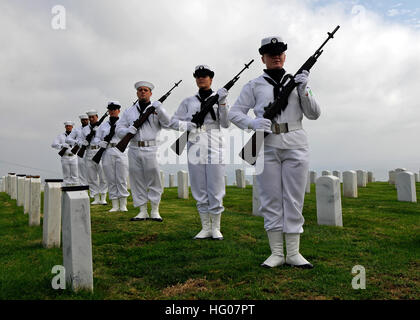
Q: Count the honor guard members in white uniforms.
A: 7